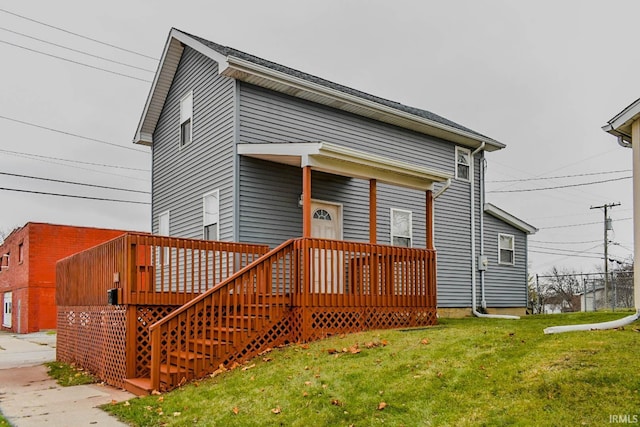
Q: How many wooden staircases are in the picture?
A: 1